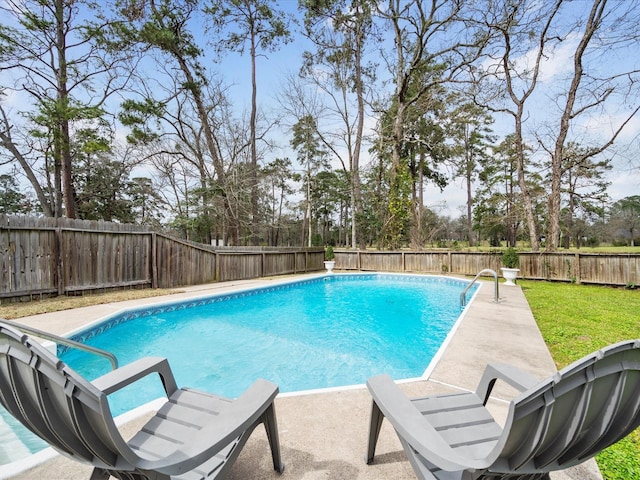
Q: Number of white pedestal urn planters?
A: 2